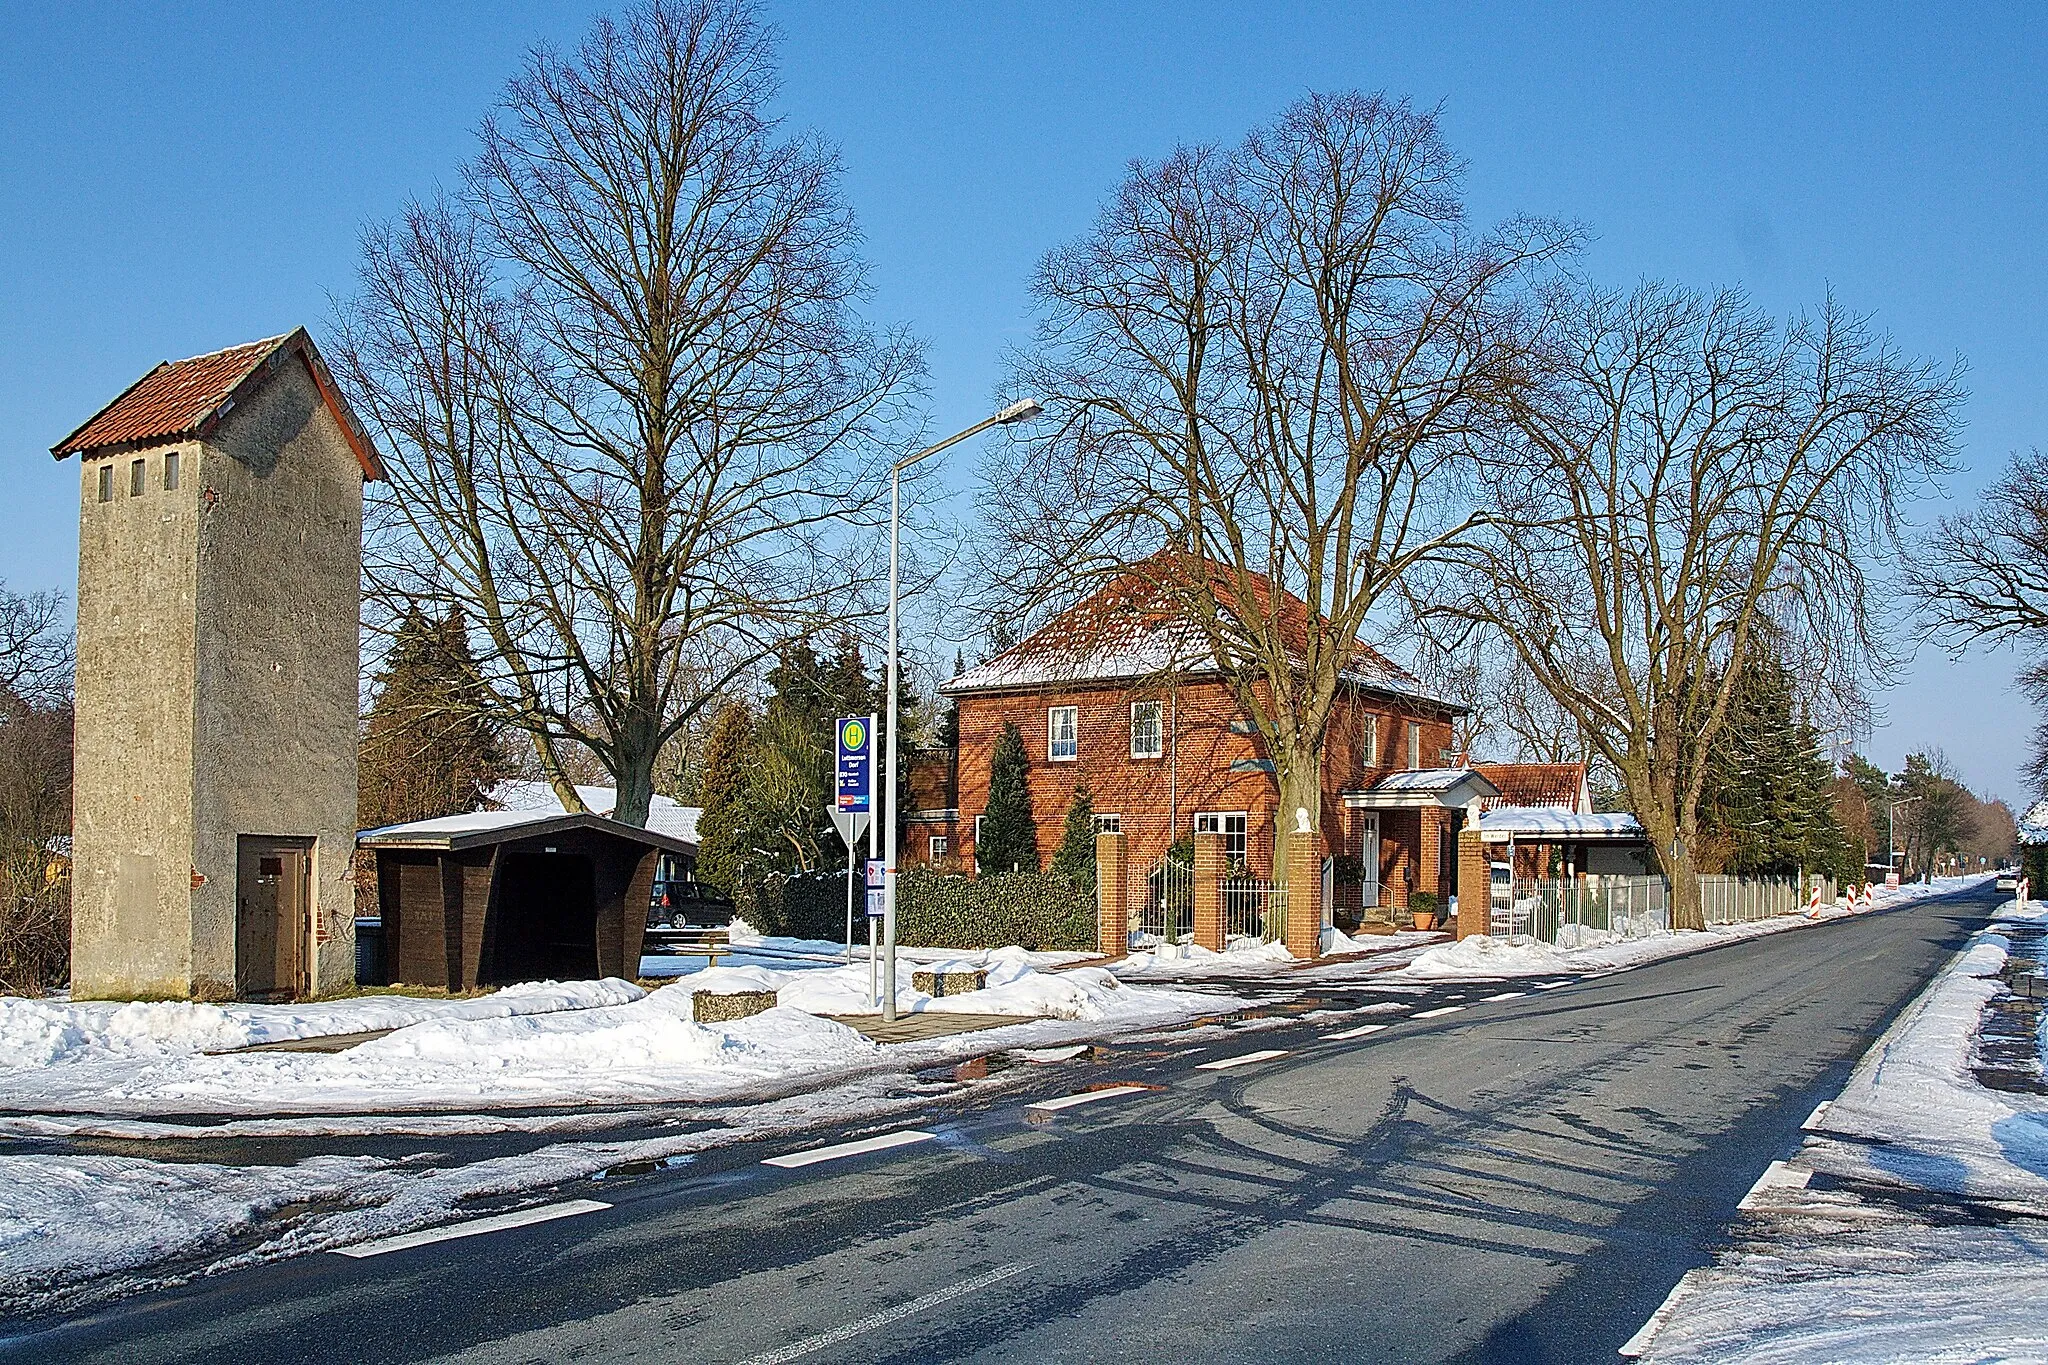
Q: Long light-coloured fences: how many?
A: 1